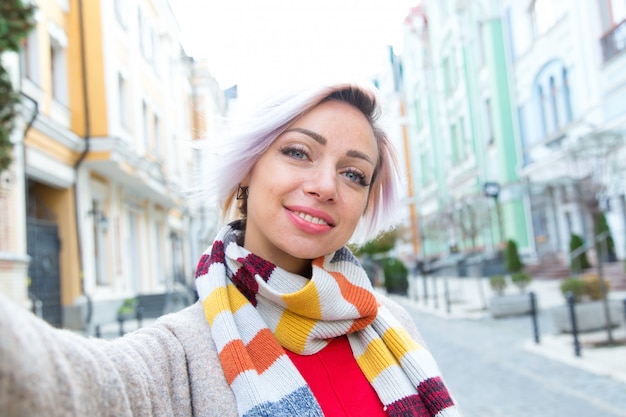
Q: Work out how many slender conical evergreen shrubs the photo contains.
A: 3